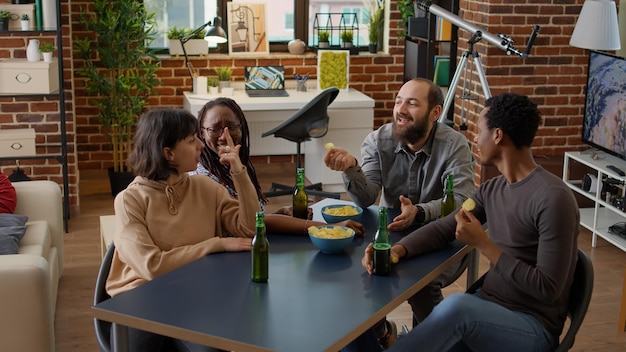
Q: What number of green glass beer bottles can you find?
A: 4